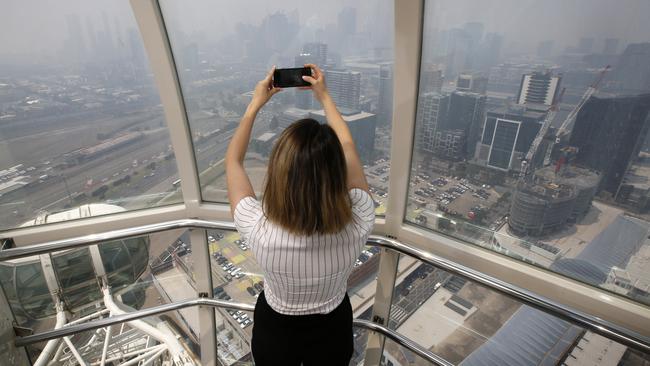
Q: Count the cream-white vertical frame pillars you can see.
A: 2